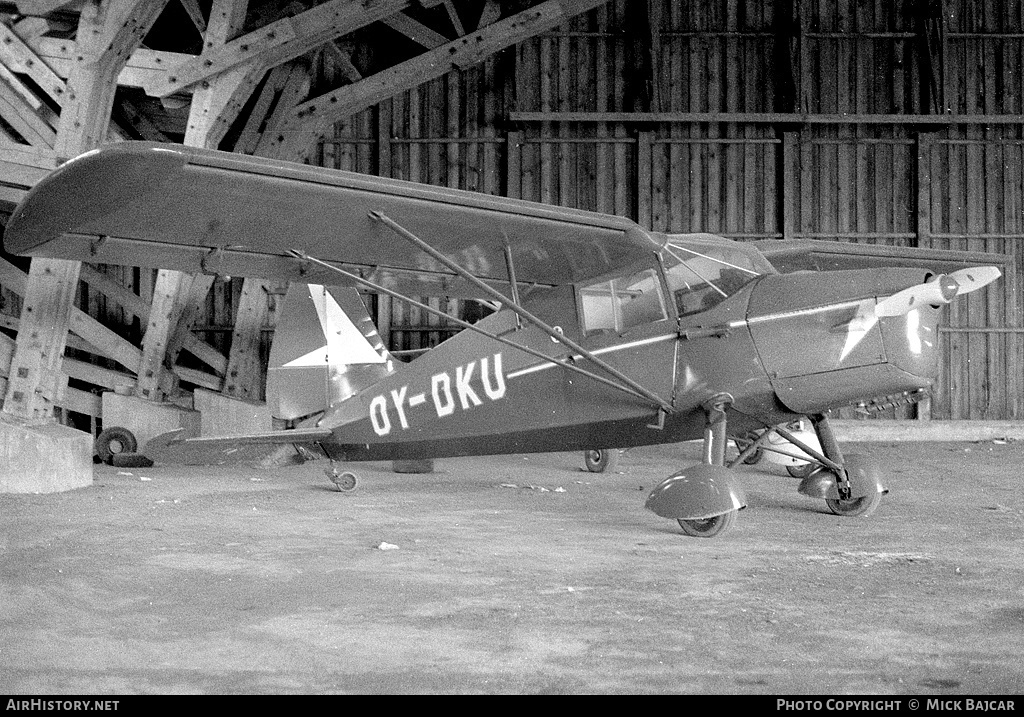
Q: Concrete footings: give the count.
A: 3